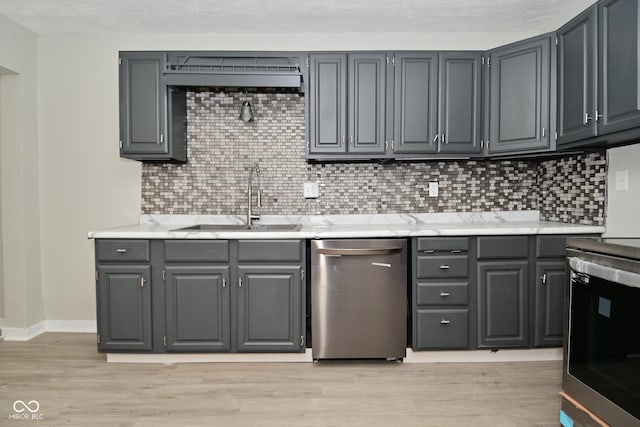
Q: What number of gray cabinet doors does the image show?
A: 13